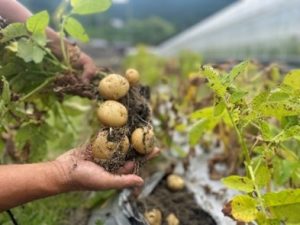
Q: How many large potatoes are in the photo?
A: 4